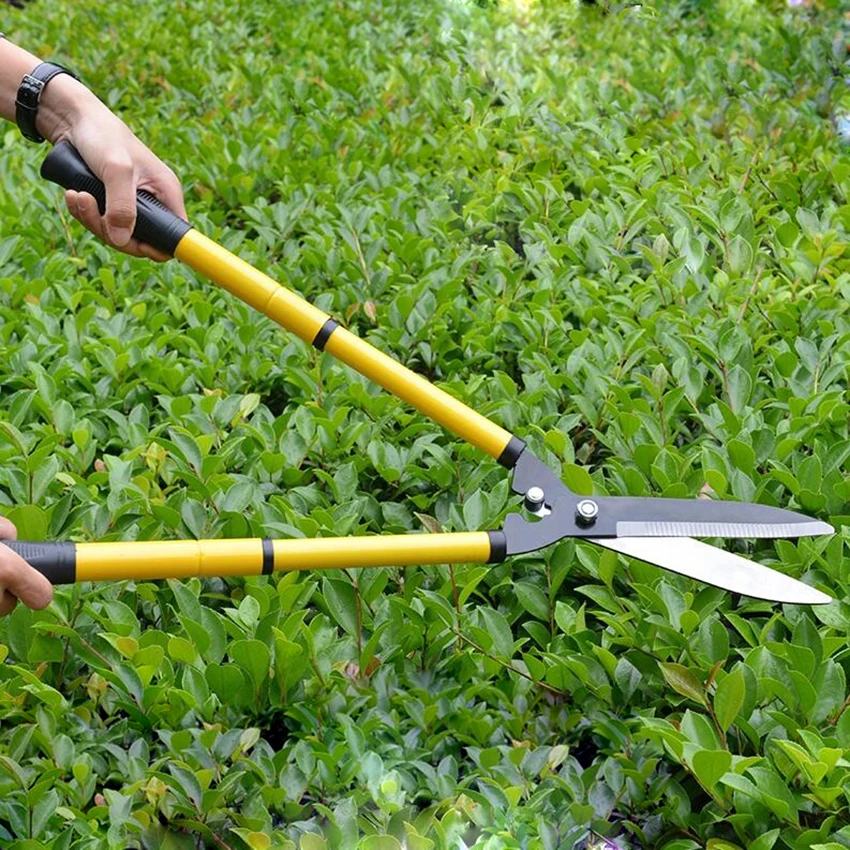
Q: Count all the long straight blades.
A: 2